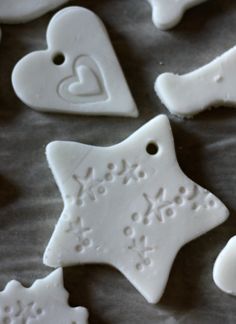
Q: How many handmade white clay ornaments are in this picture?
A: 7